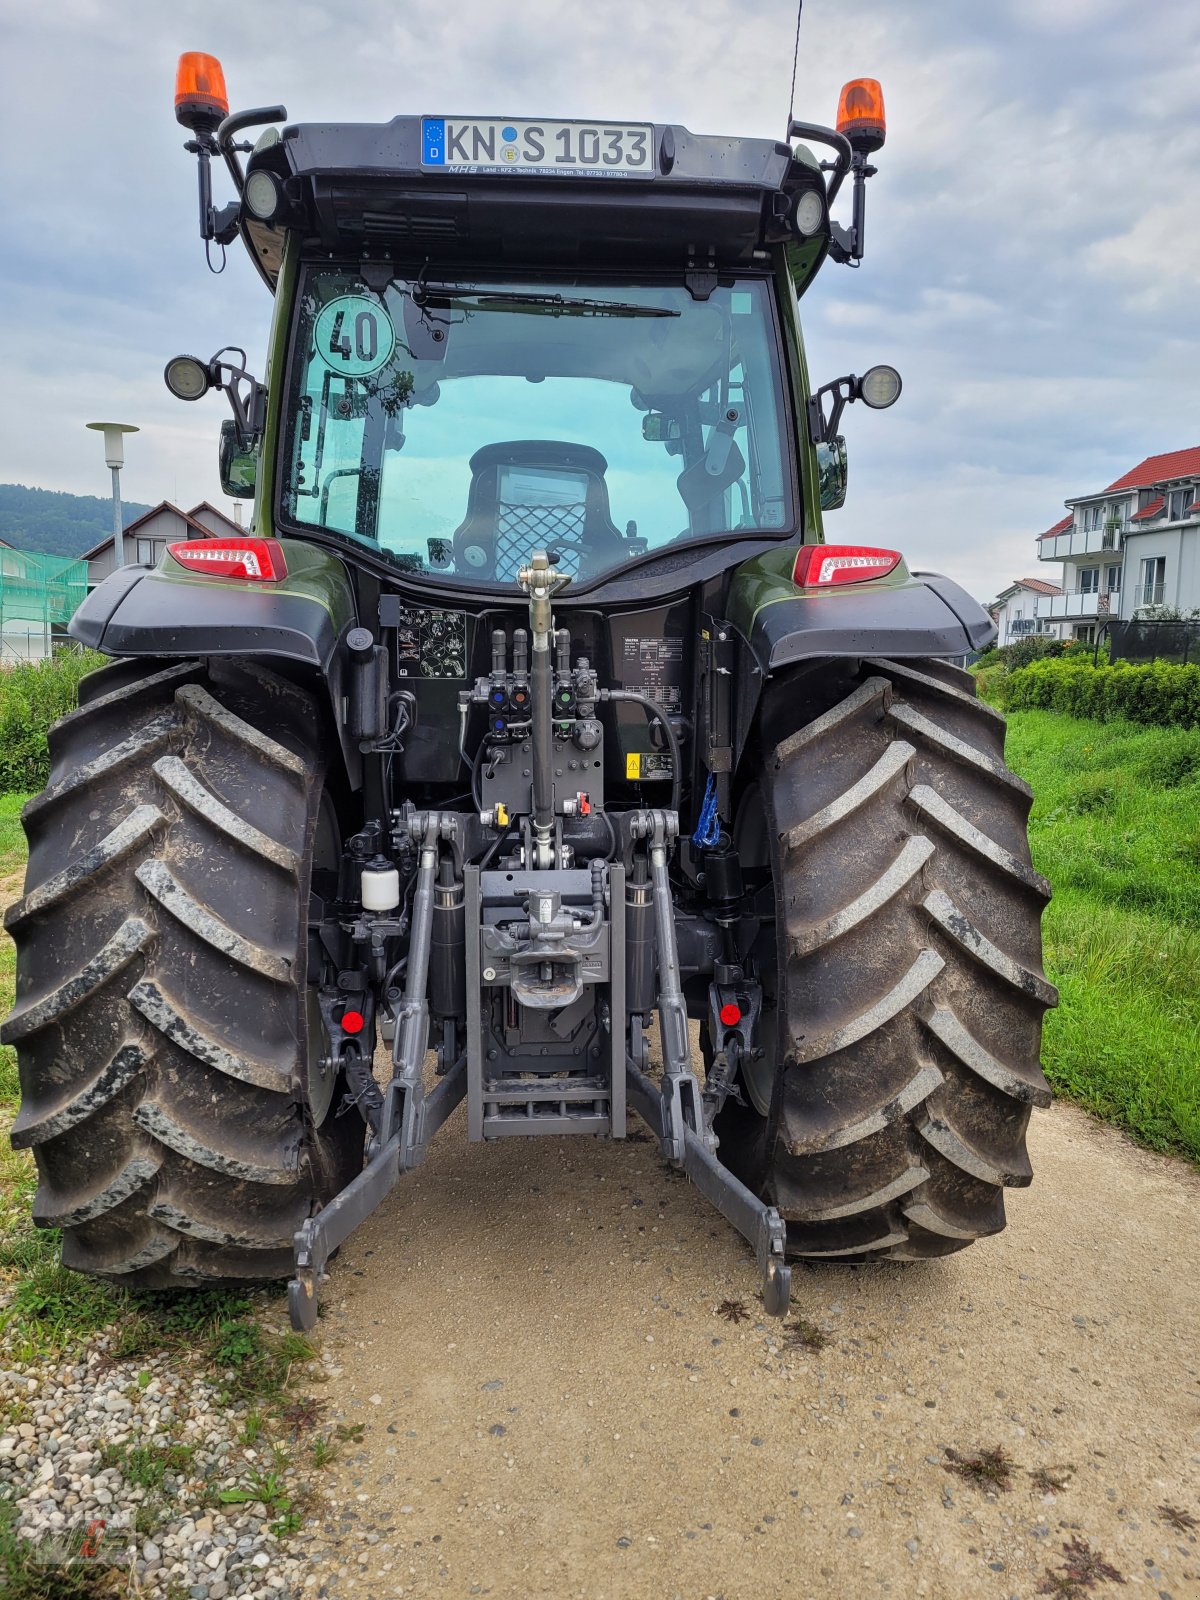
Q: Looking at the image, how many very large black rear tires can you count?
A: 2